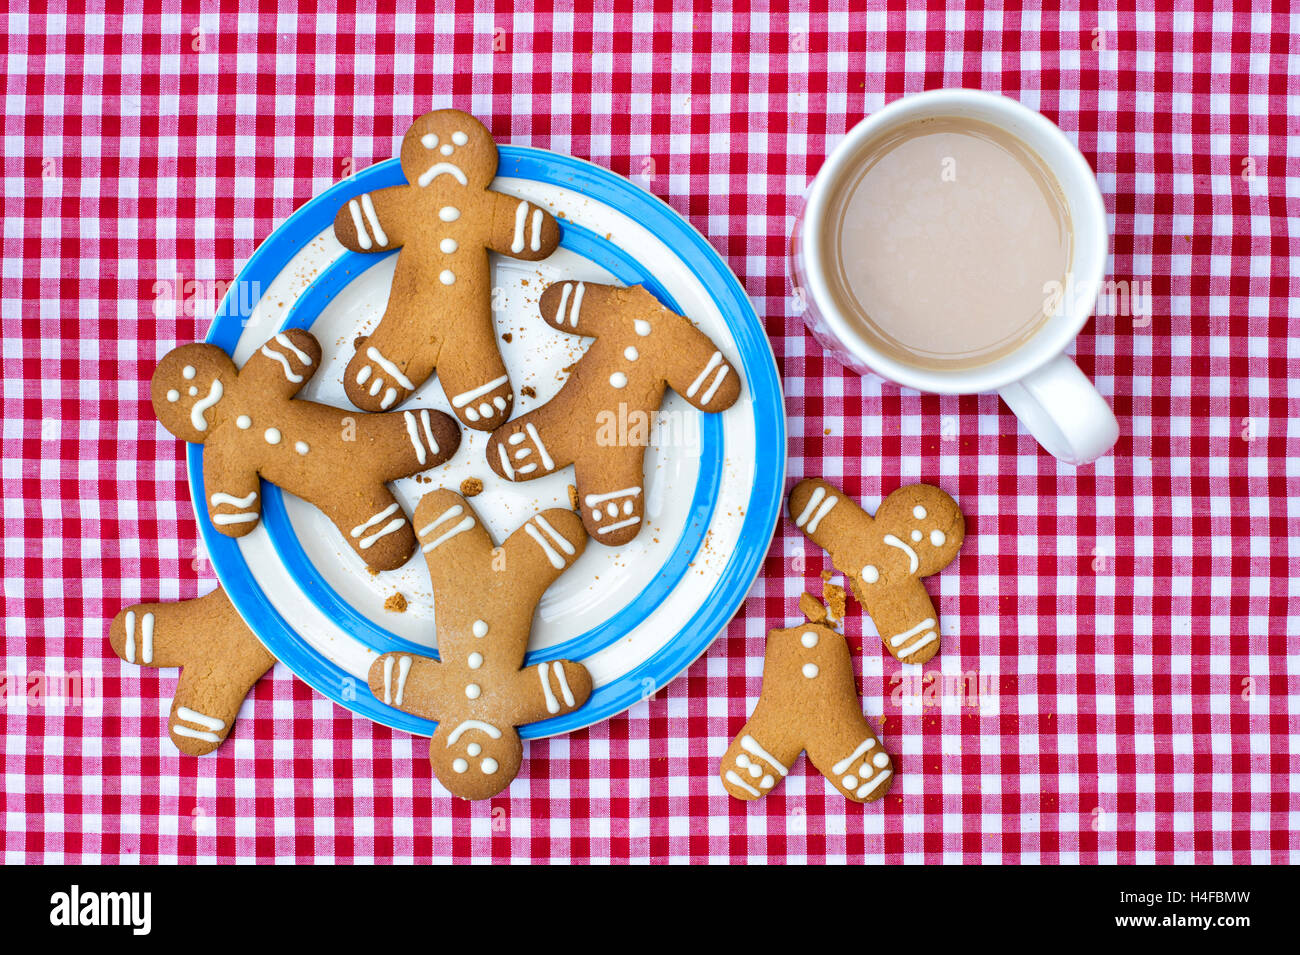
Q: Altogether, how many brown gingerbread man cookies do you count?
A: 6